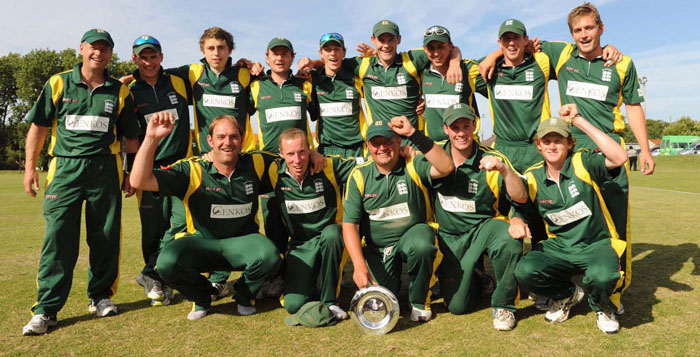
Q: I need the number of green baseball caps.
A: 11